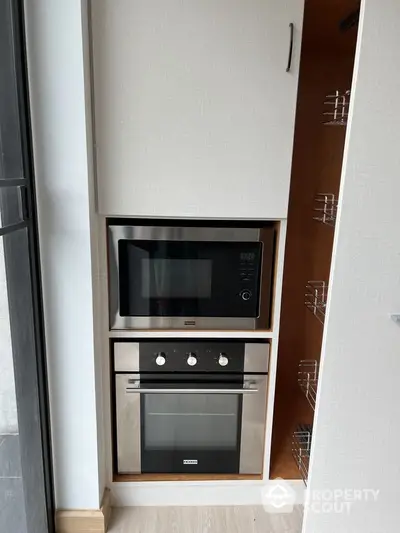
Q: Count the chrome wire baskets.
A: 5